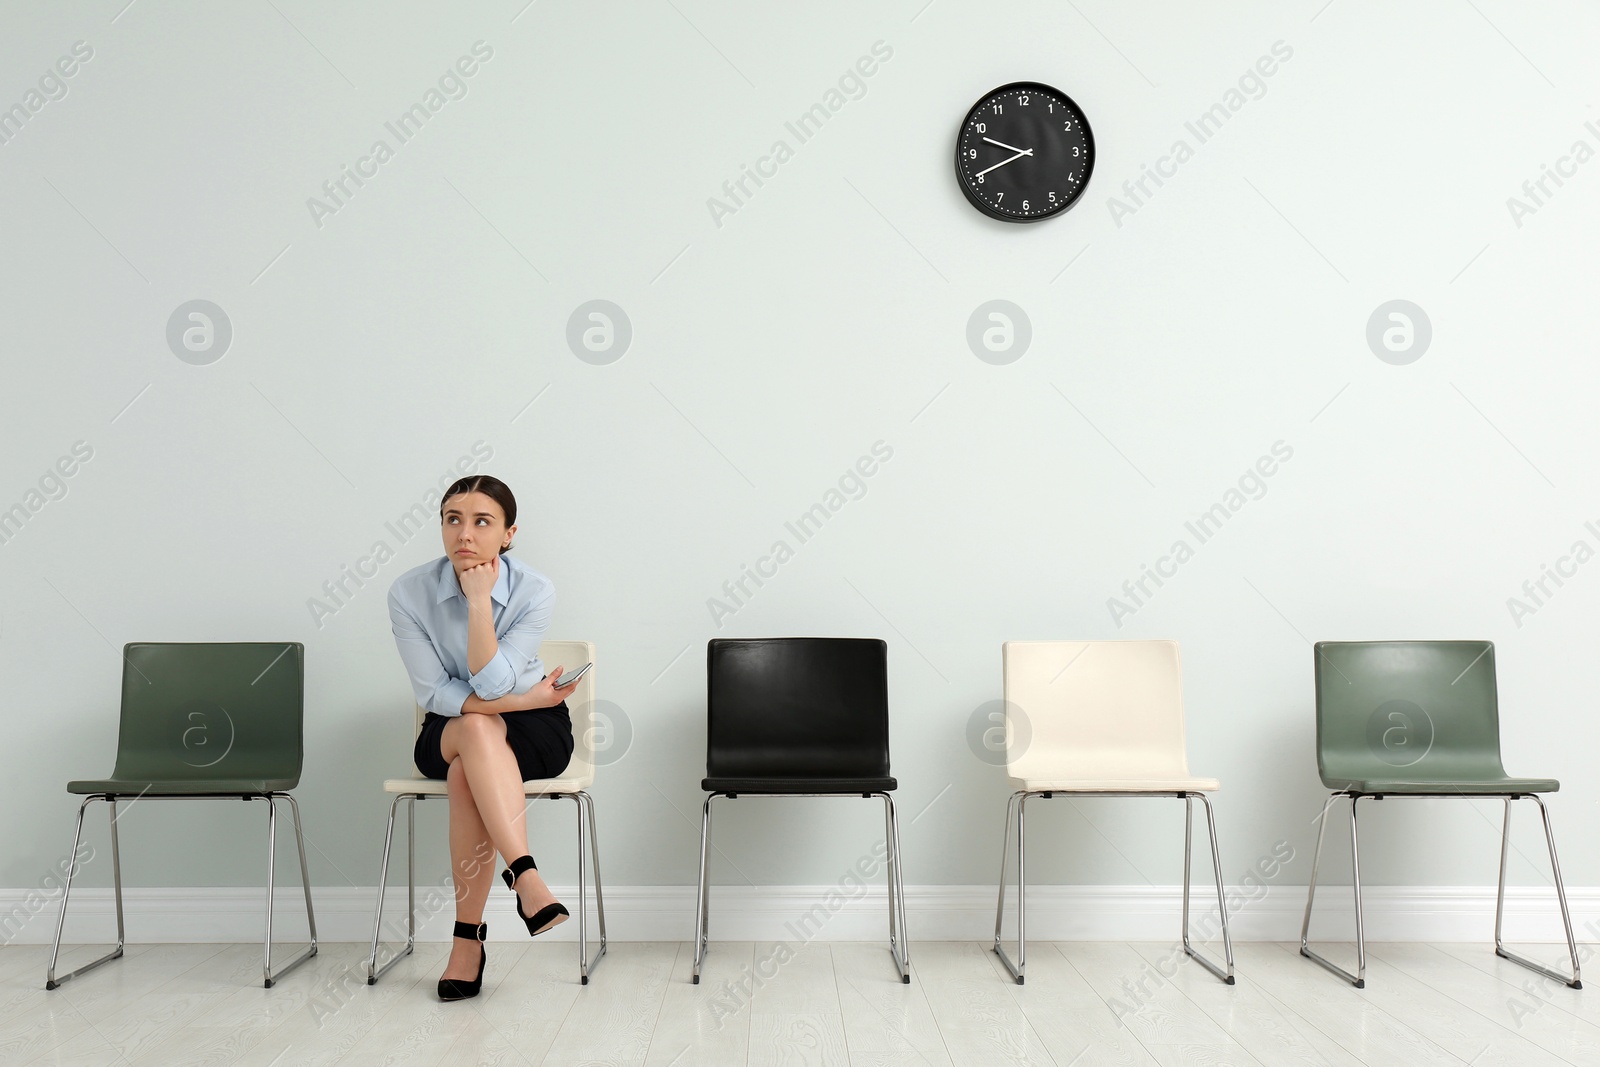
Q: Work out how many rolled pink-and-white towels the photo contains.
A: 0